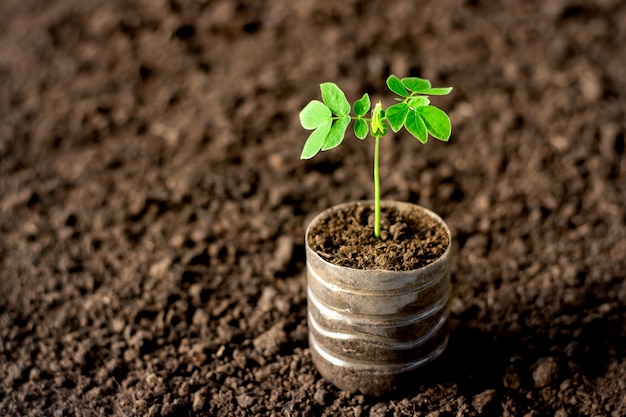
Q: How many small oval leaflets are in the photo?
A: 13